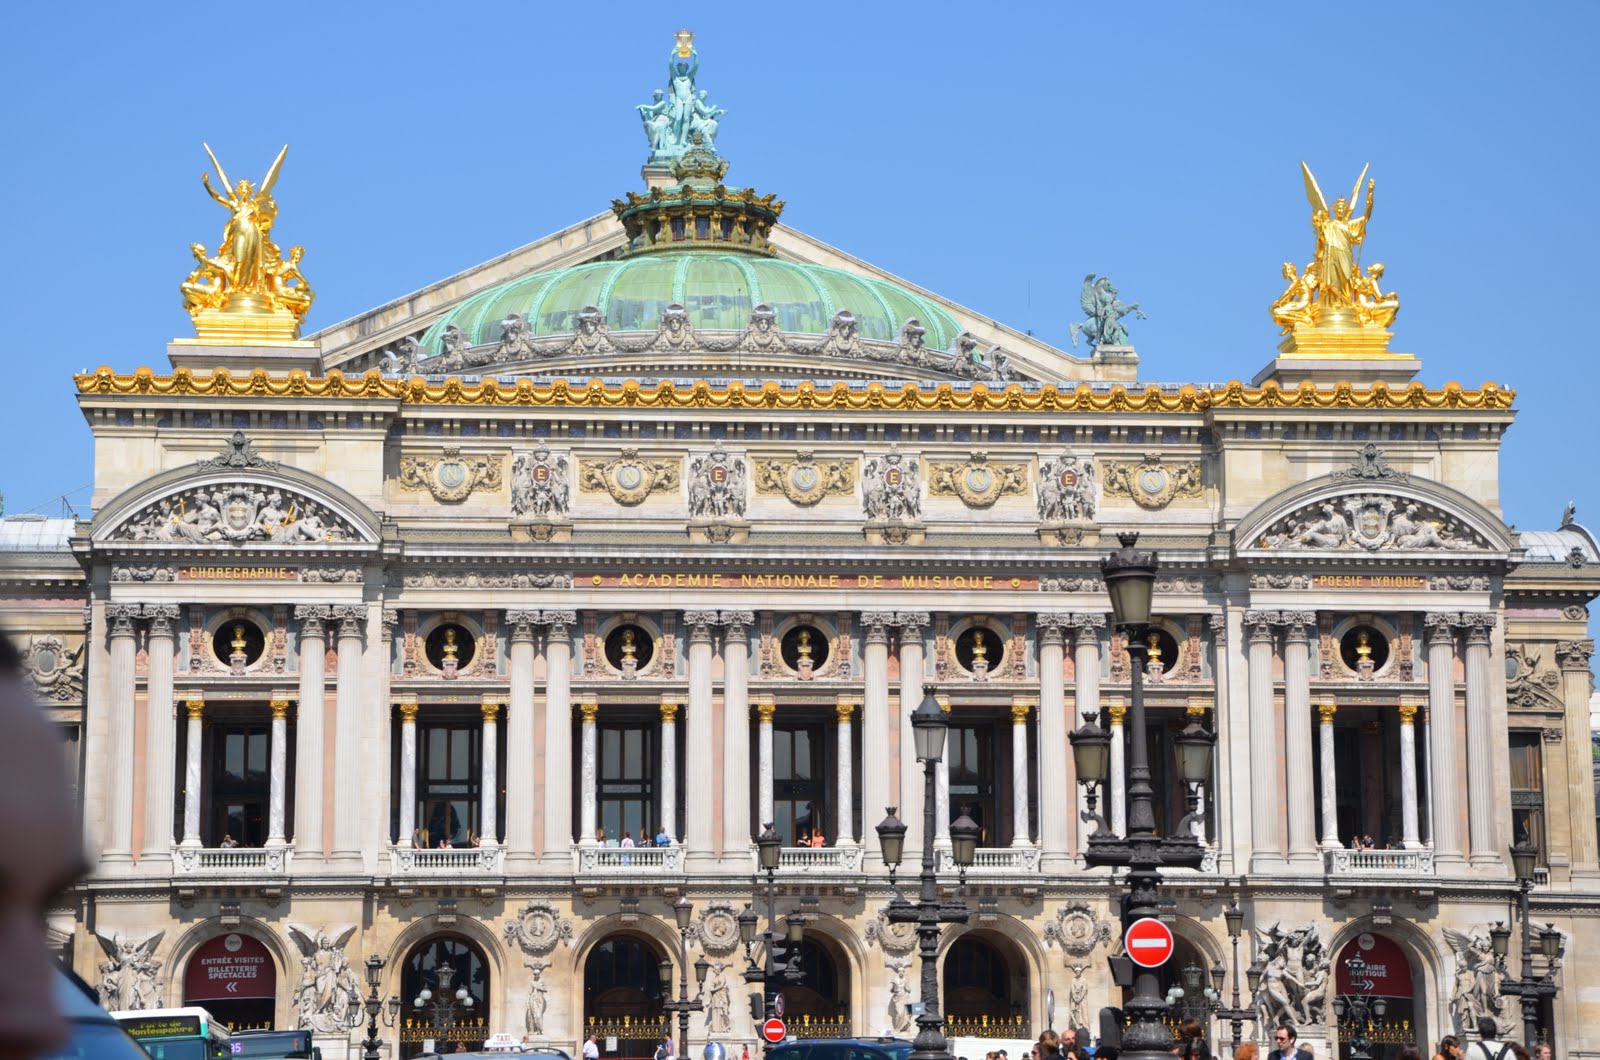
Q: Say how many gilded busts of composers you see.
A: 7